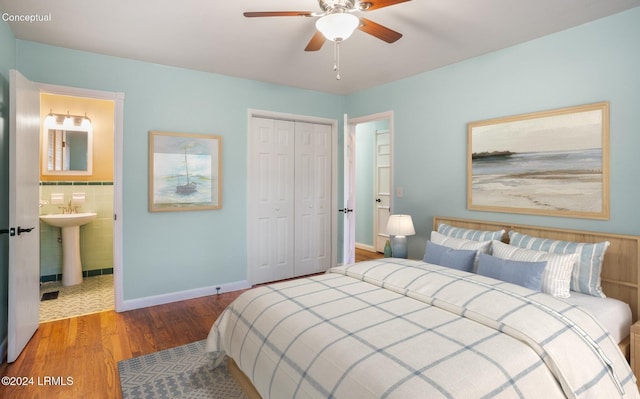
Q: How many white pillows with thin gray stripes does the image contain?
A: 2